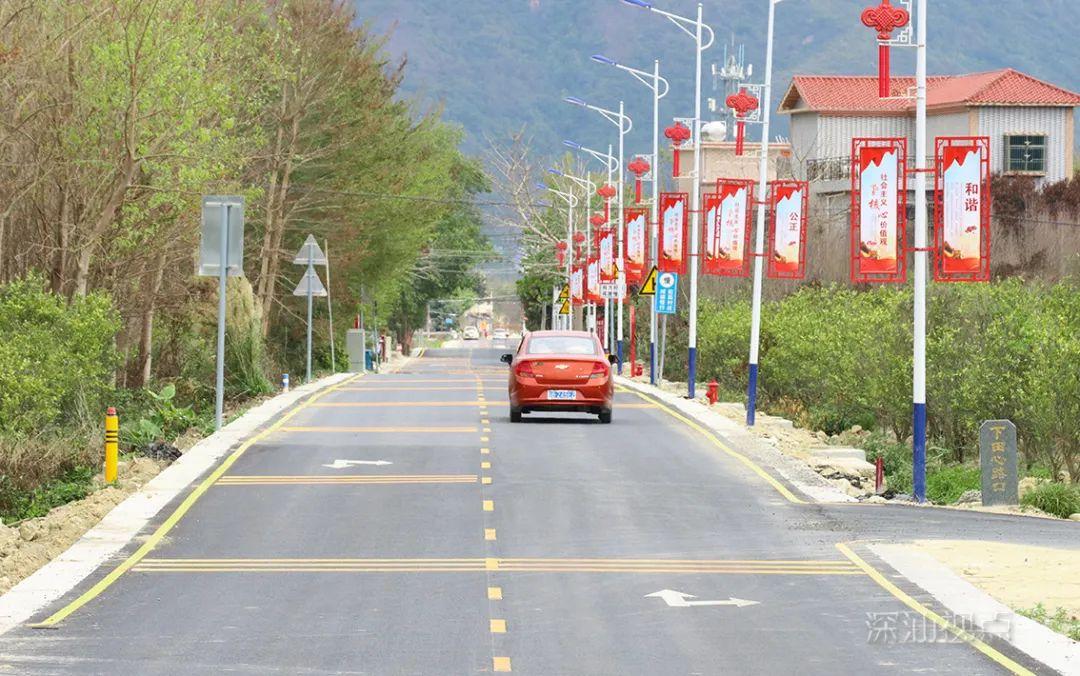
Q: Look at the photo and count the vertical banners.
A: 10